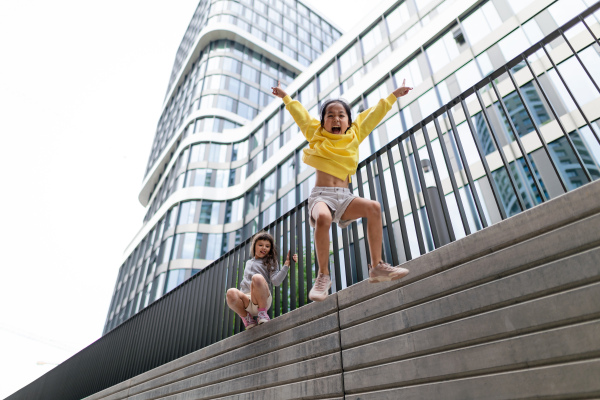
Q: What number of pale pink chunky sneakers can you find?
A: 2